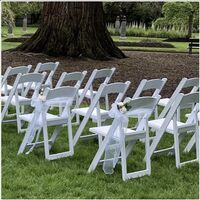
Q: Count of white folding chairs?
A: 11